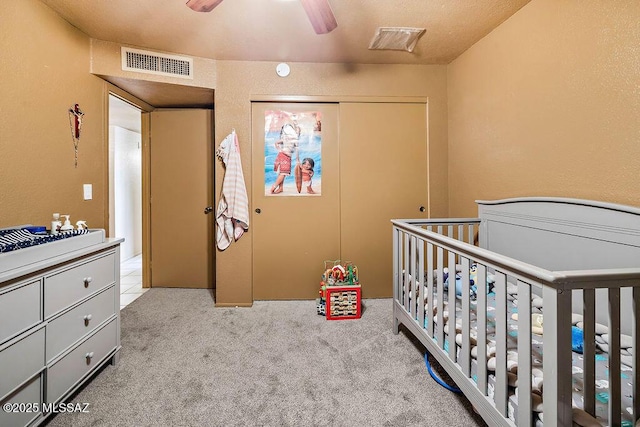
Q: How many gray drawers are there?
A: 6